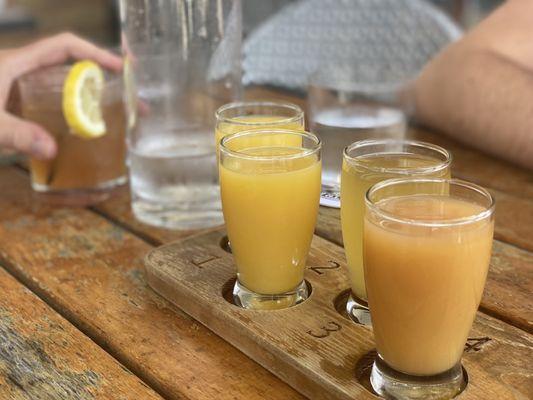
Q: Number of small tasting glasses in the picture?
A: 4